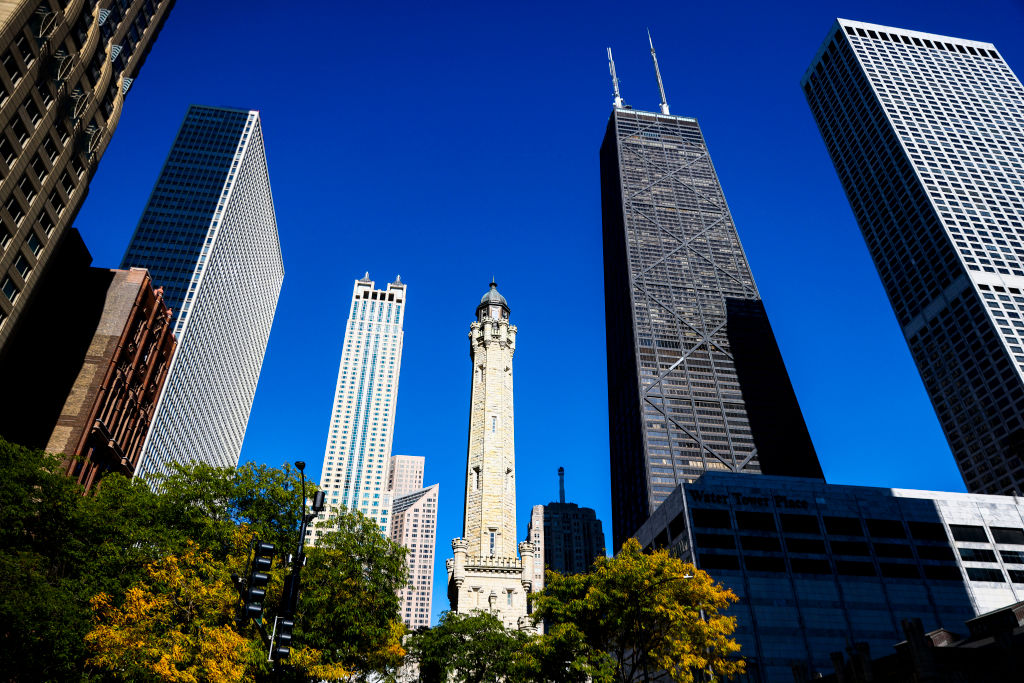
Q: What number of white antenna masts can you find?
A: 2